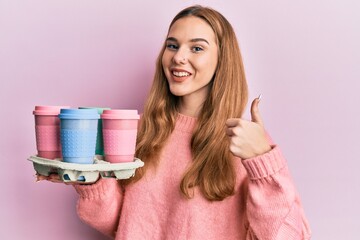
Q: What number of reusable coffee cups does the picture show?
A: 4